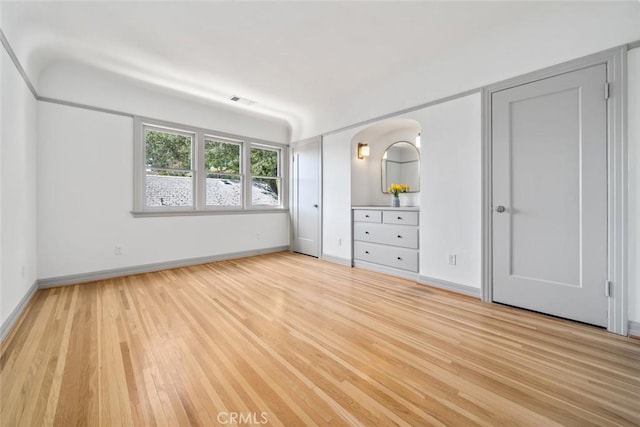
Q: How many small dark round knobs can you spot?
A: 6